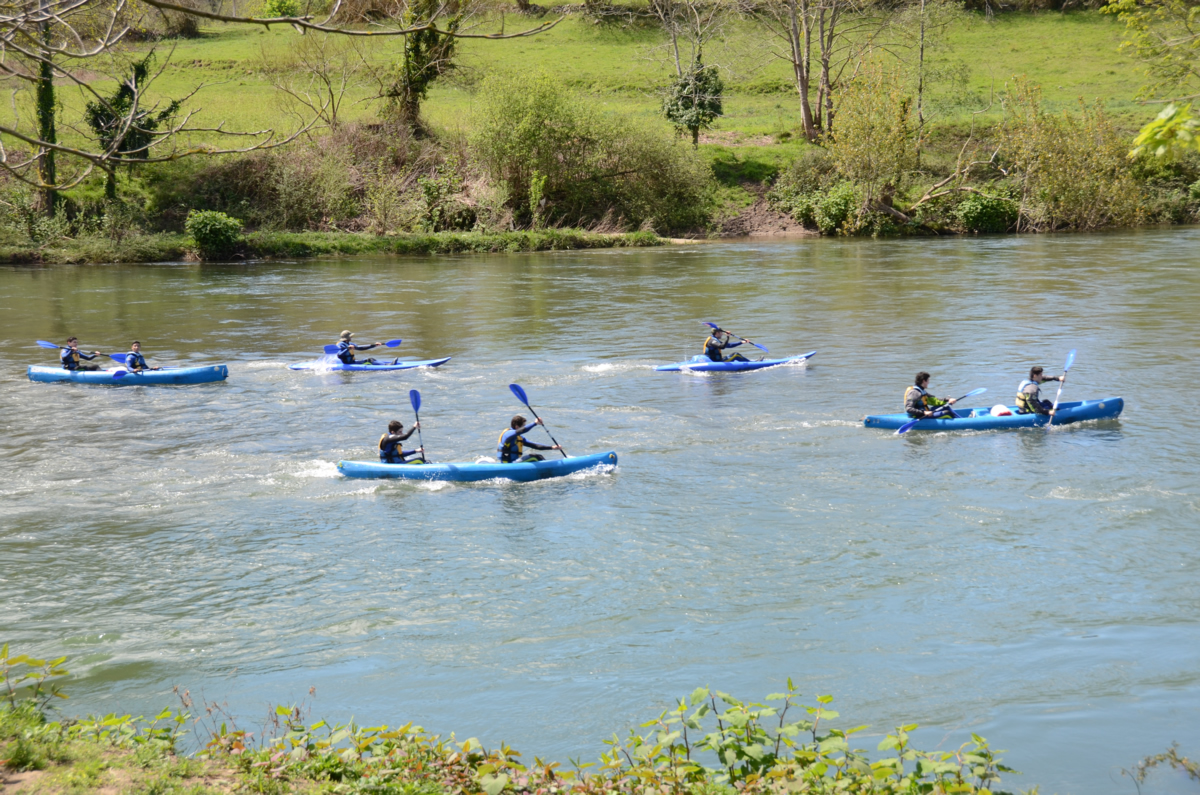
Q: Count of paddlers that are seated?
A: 8